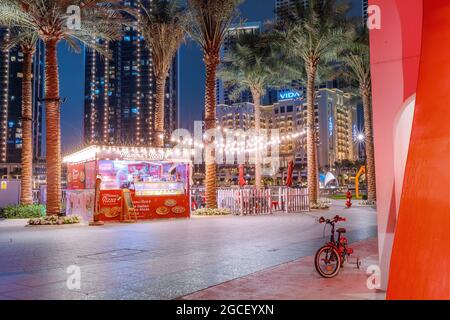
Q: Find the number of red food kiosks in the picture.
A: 1